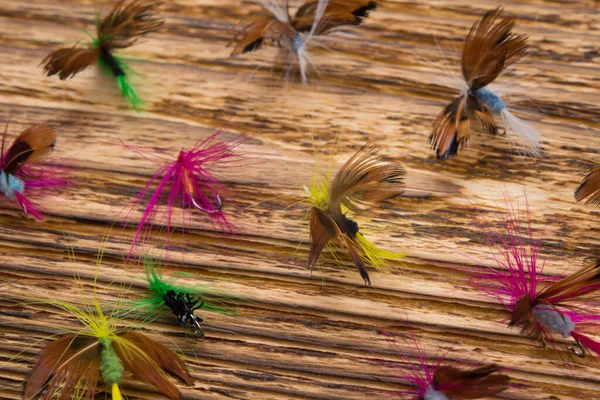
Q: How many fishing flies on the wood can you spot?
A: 11